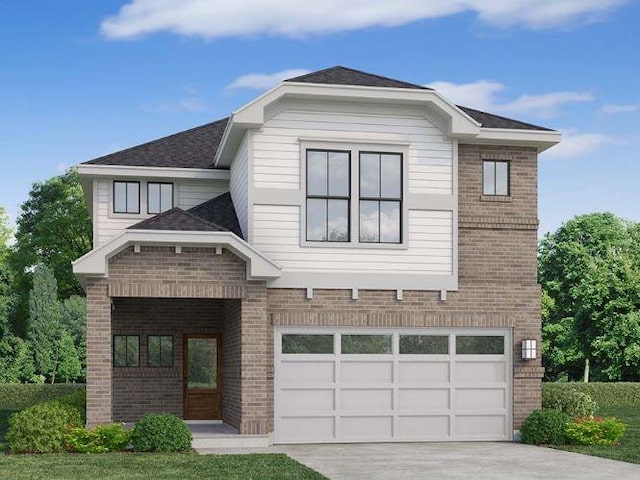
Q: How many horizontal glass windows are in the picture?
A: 4